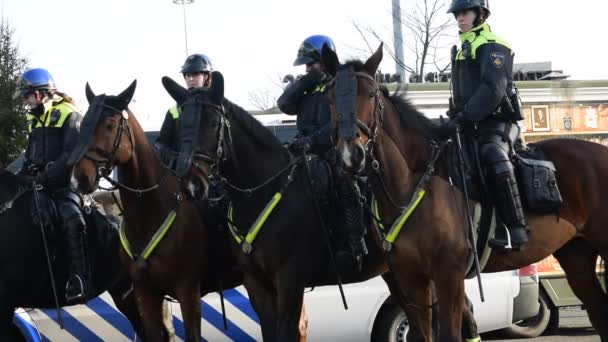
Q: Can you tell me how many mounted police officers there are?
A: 4